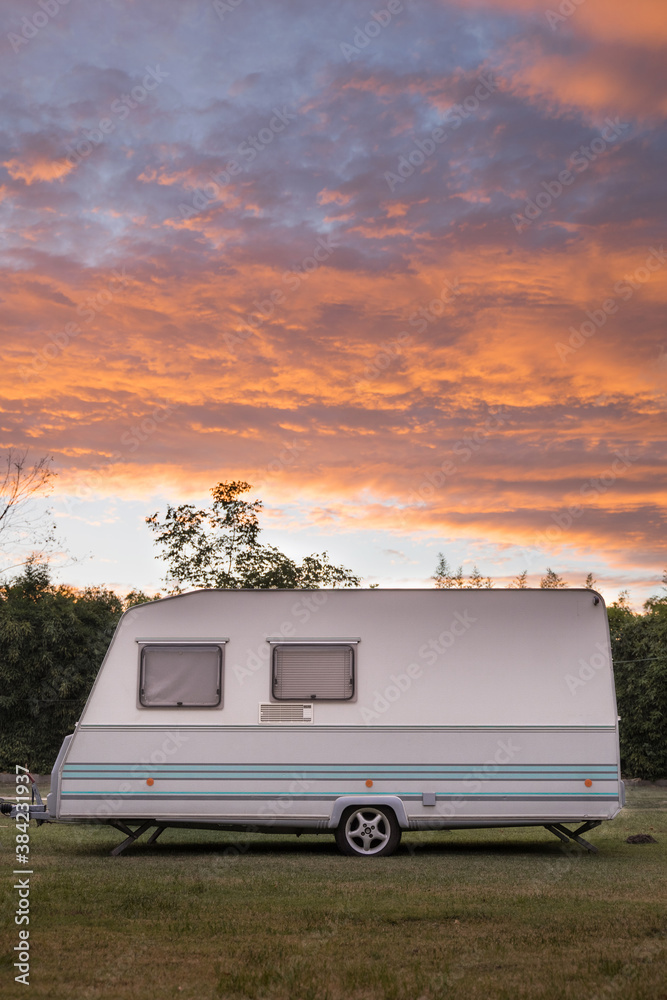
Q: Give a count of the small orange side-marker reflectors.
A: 3